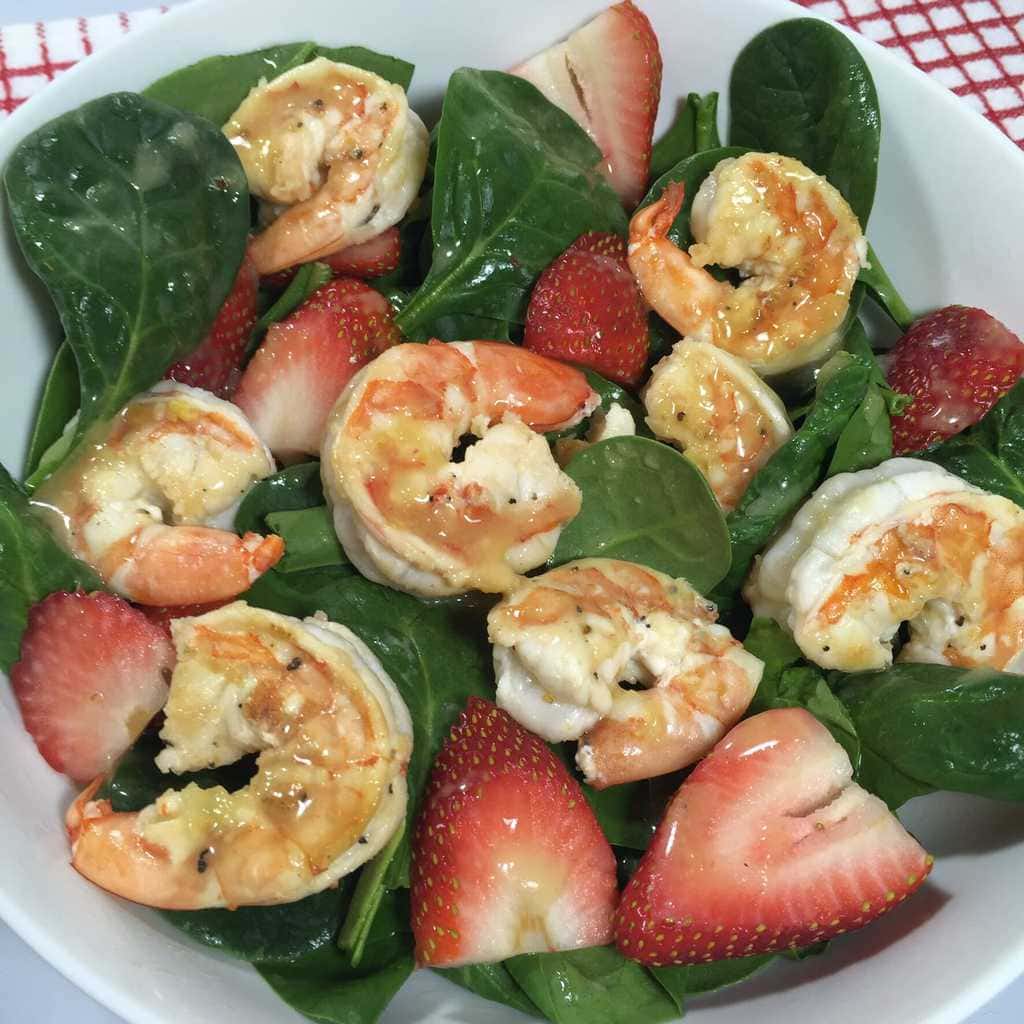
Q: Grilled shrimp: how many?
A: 8